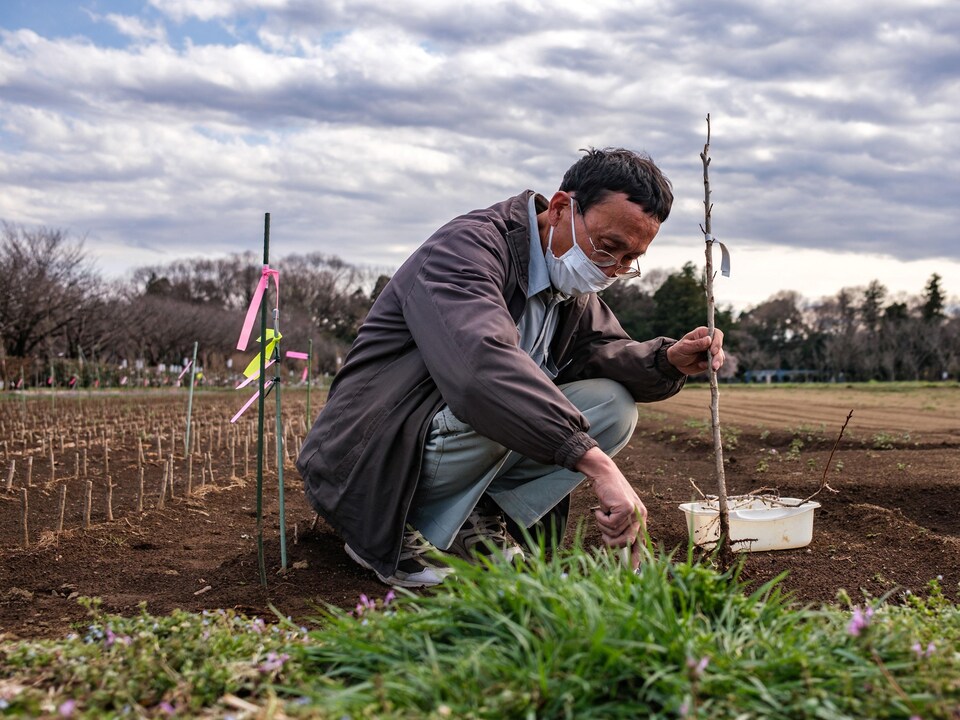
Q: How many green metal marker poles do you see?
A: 4